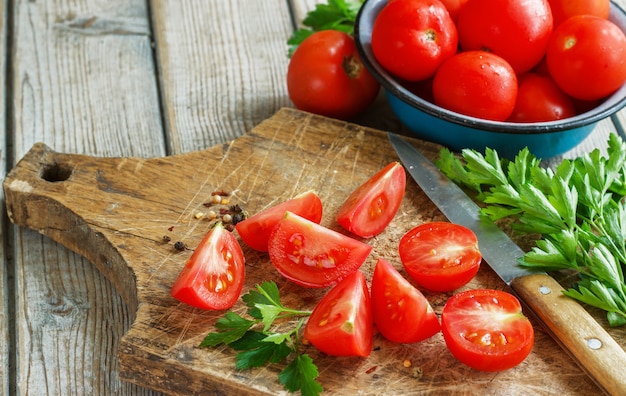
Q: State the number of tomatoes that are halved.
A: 2